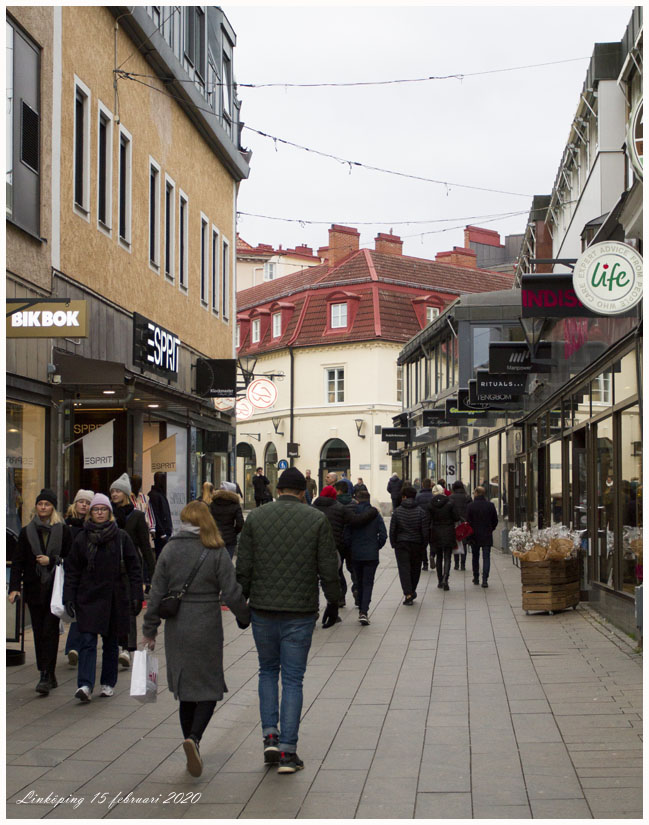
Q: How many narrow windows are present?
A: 9